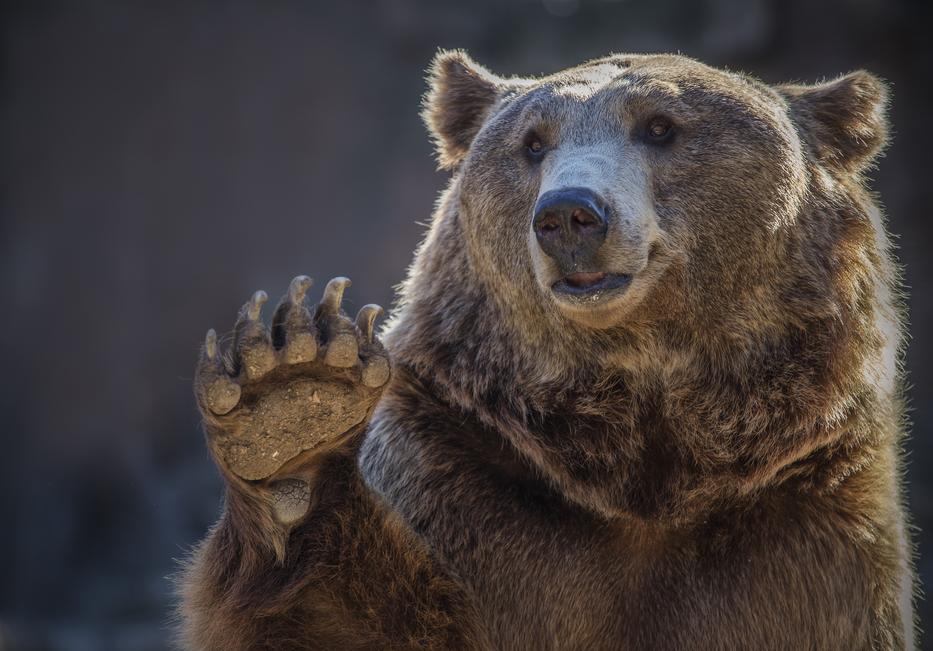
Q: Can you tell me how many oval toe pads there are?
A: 5